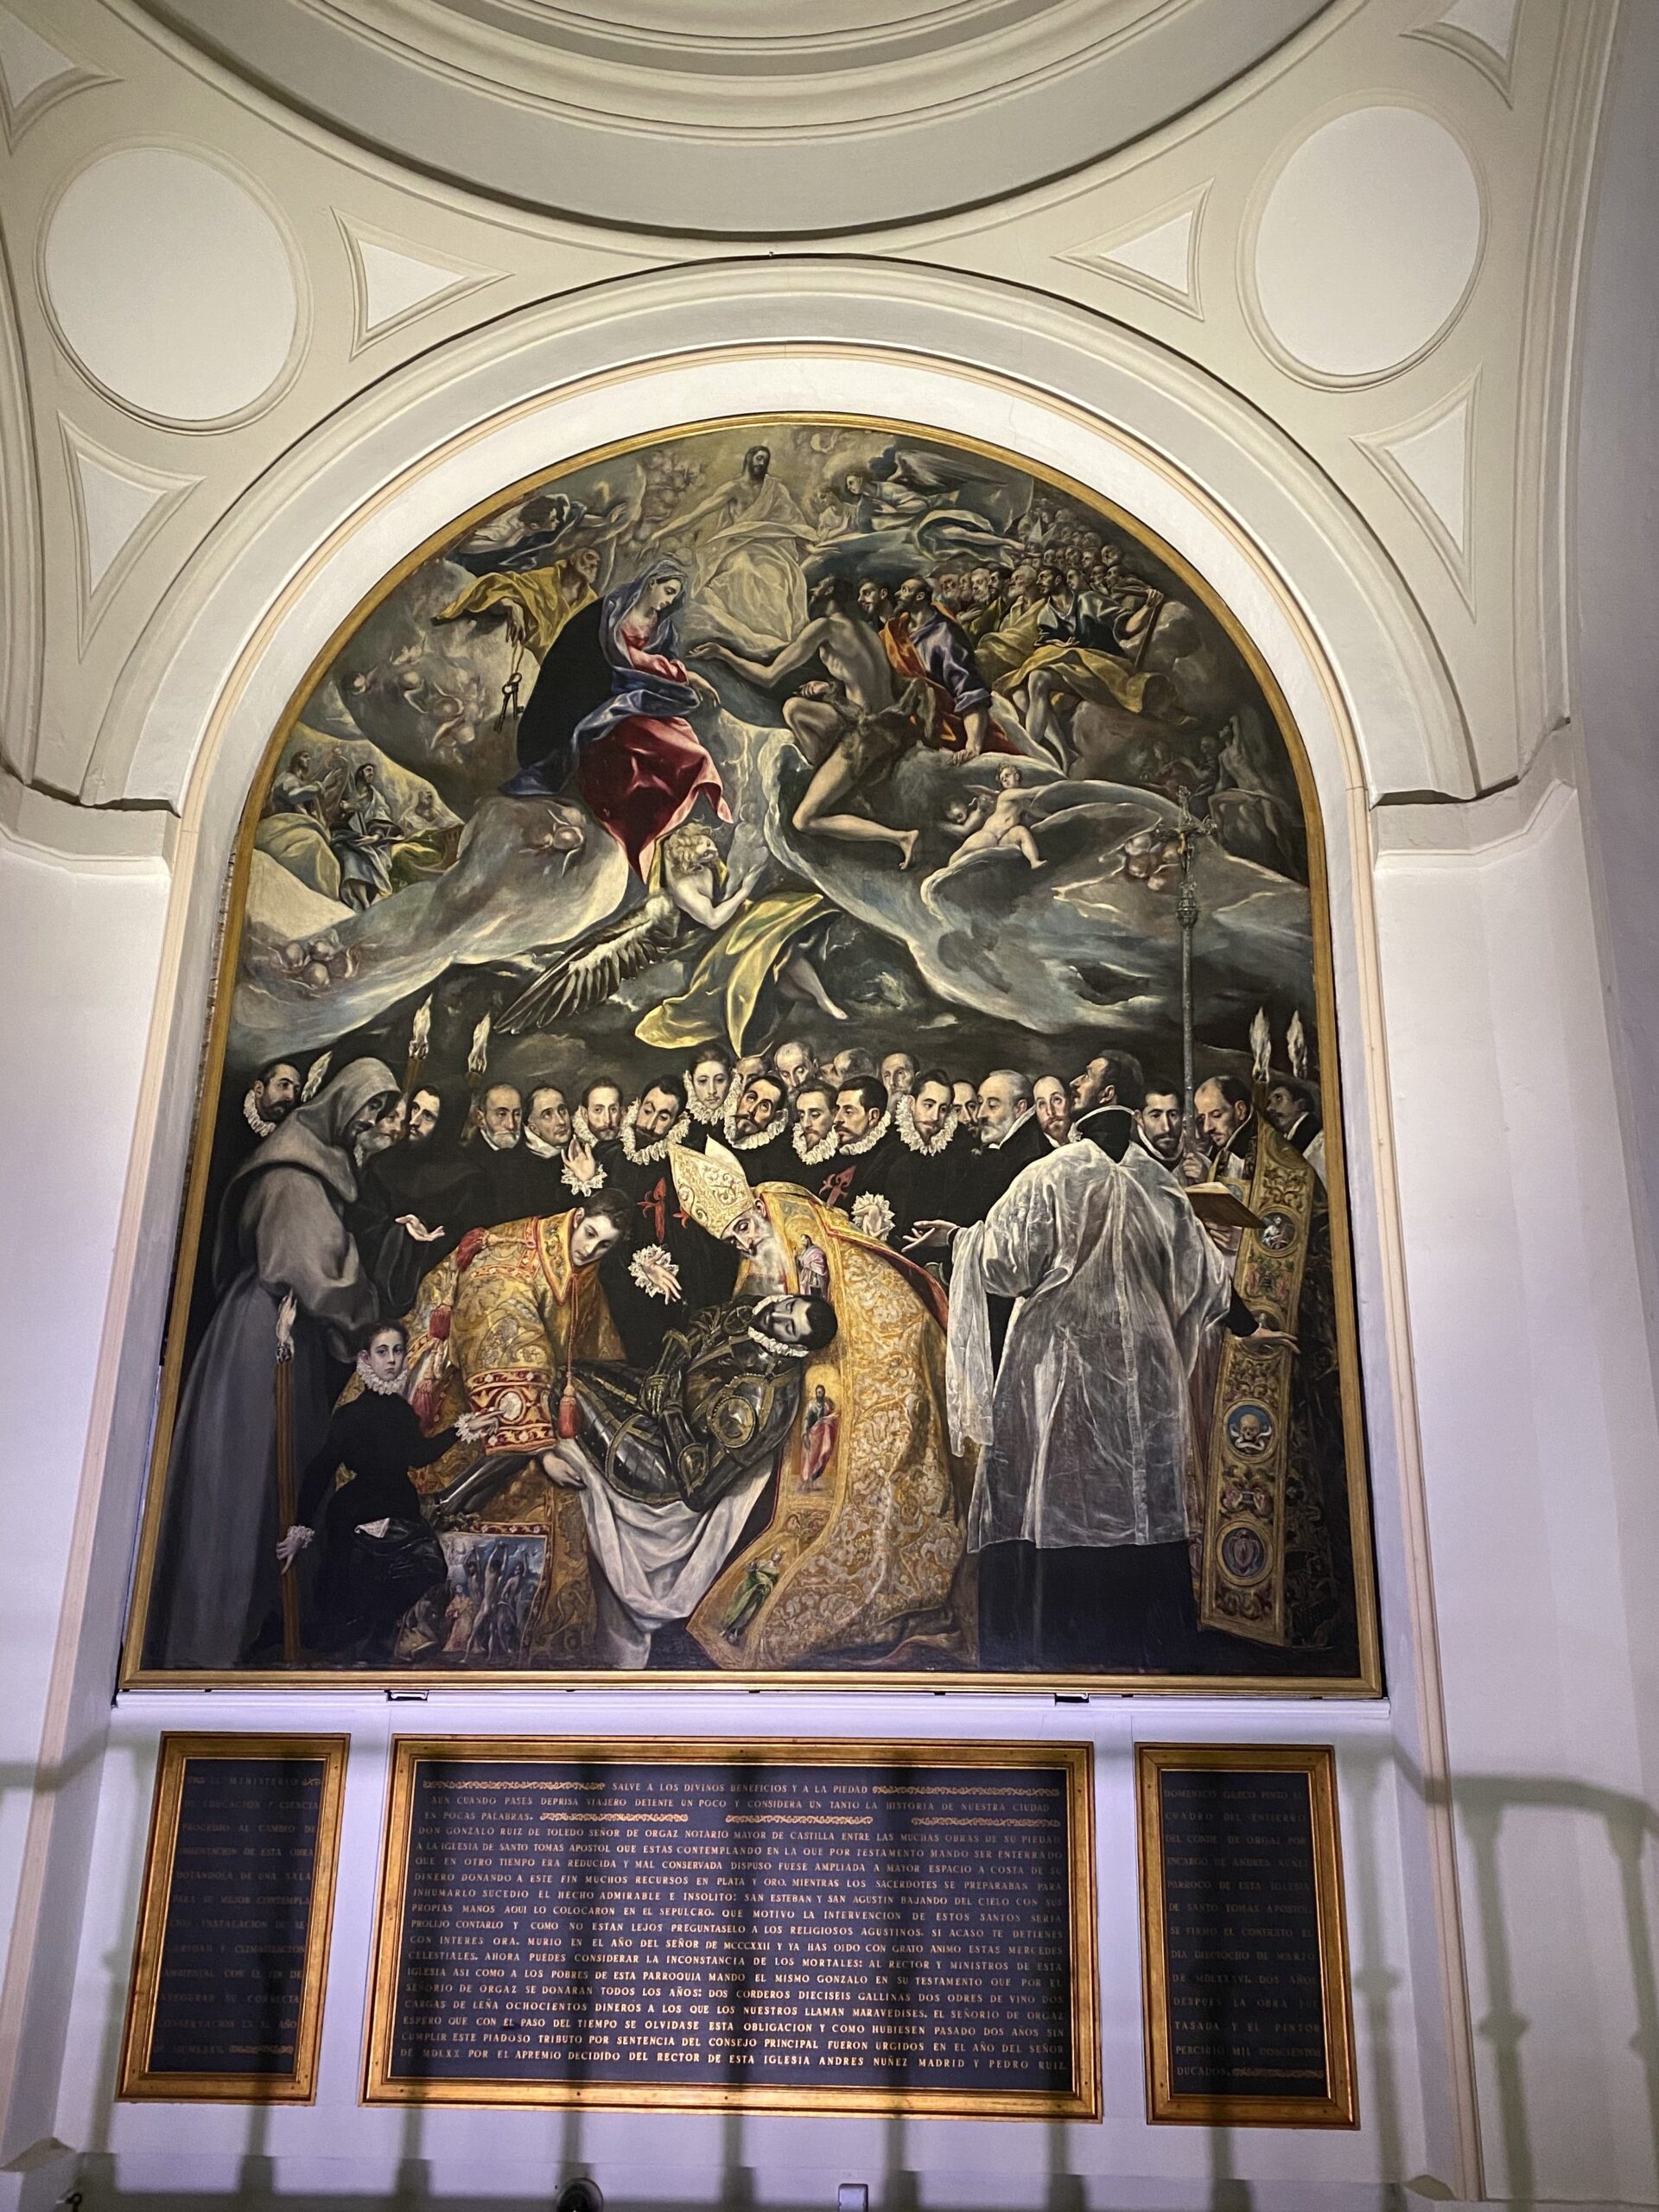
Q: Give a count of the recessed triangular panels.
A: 6